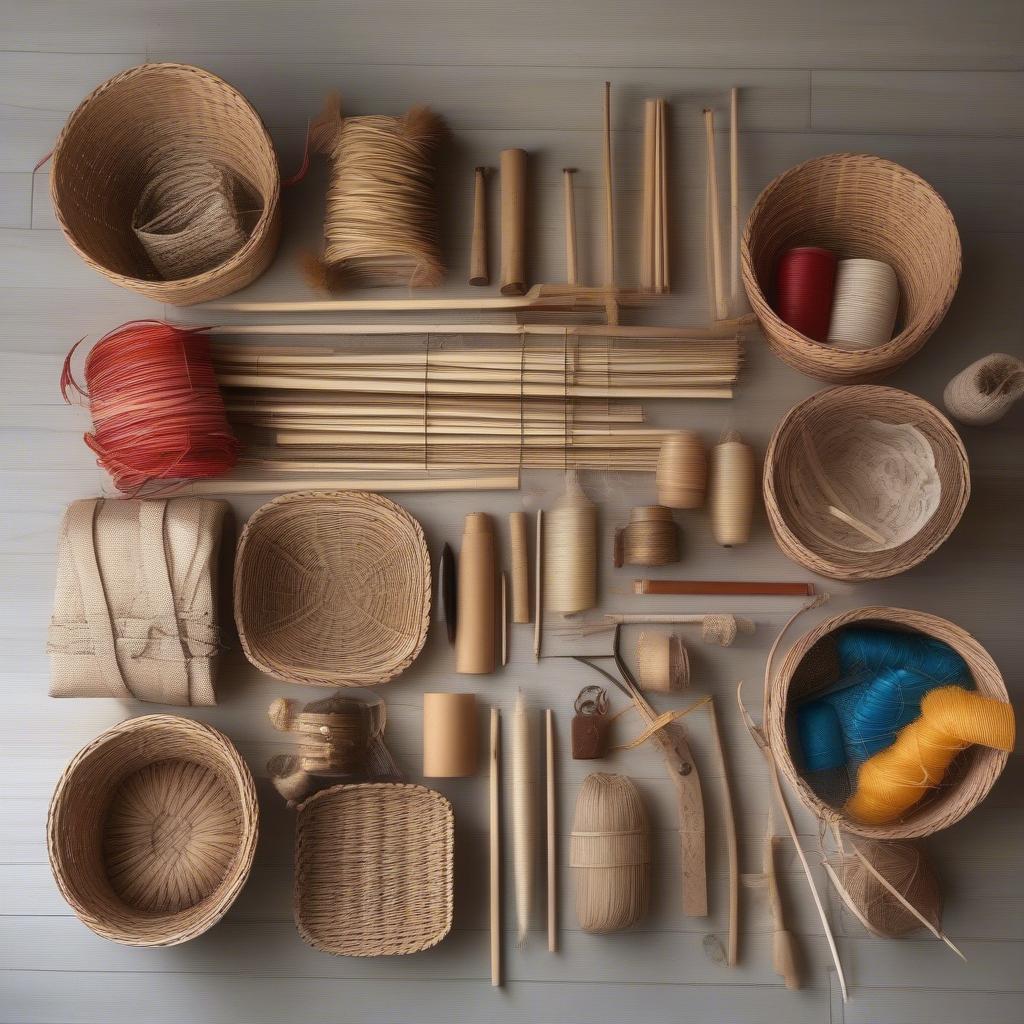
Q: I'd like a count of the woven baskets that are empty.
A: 3